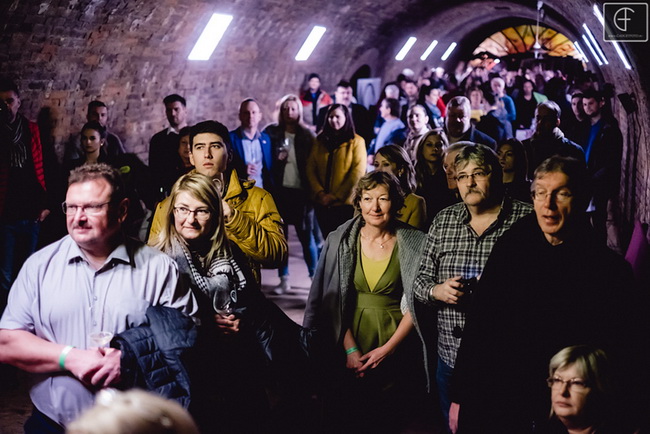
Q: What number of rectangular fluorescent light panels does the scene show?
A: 9